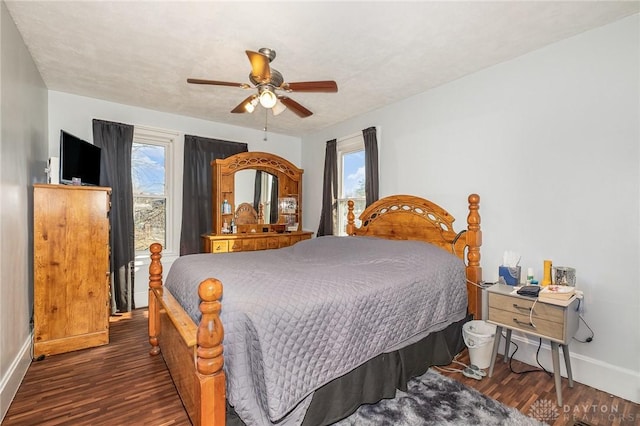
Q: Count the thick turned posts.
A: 4